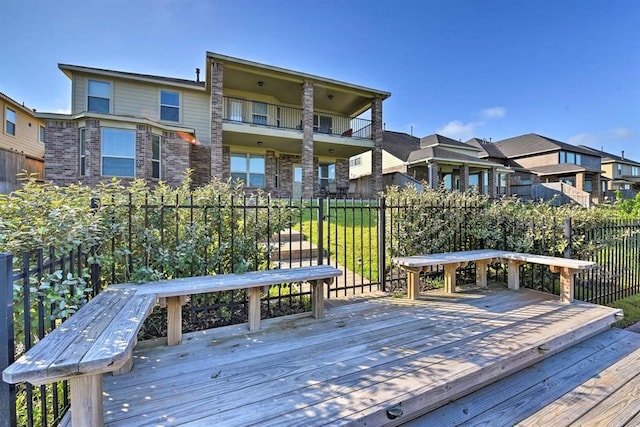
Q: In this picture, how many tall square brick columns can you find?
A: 3